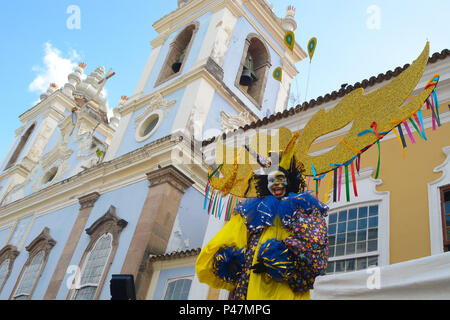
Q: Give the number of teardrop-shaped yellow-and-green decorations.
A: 3